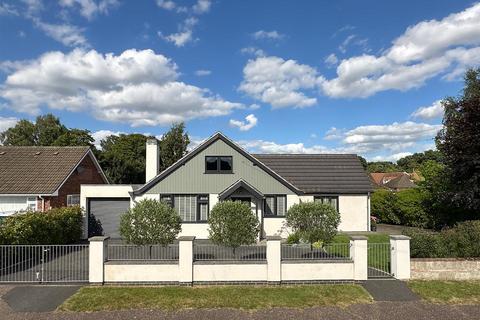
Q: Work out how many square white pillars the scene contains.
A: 5